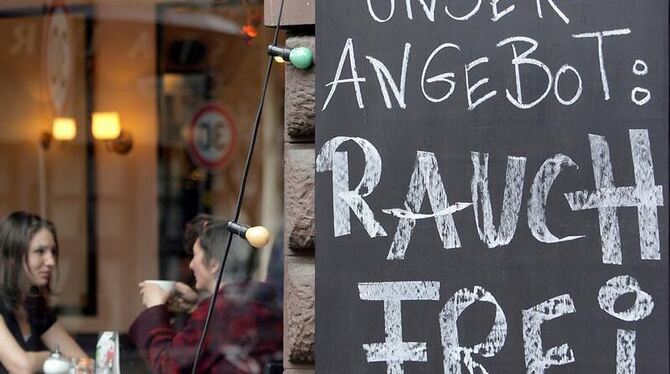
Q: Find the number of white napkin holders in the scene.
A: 1